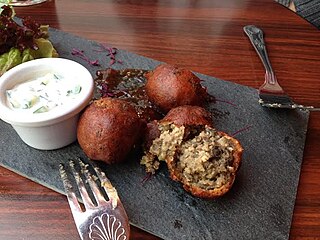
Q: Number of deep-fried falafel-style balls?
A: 3